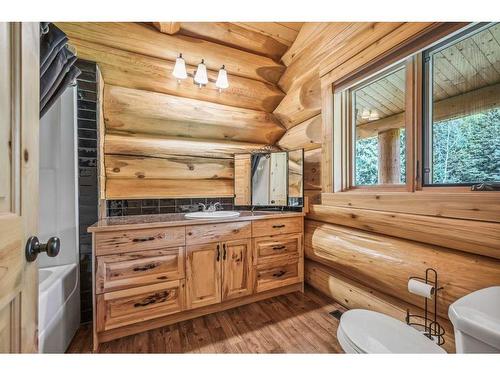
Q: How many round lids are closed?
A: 1